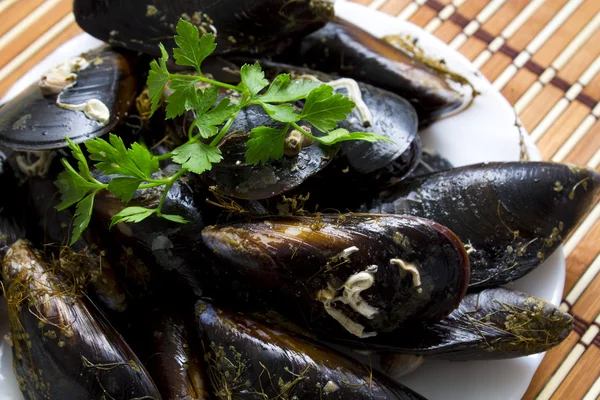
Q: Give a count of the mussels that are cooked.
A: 0